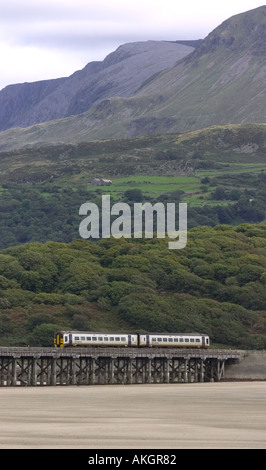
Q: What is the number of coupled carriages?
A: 2